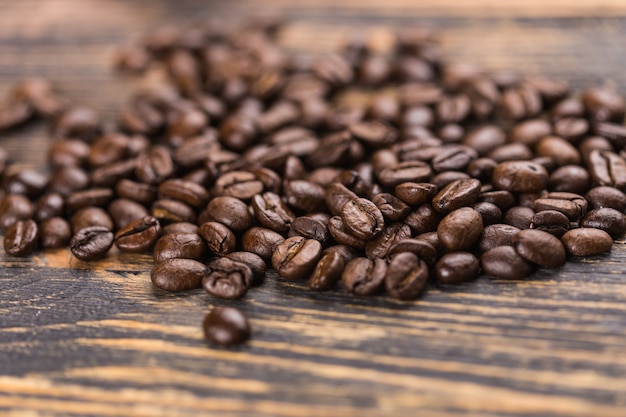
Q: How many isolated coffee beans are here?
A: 1